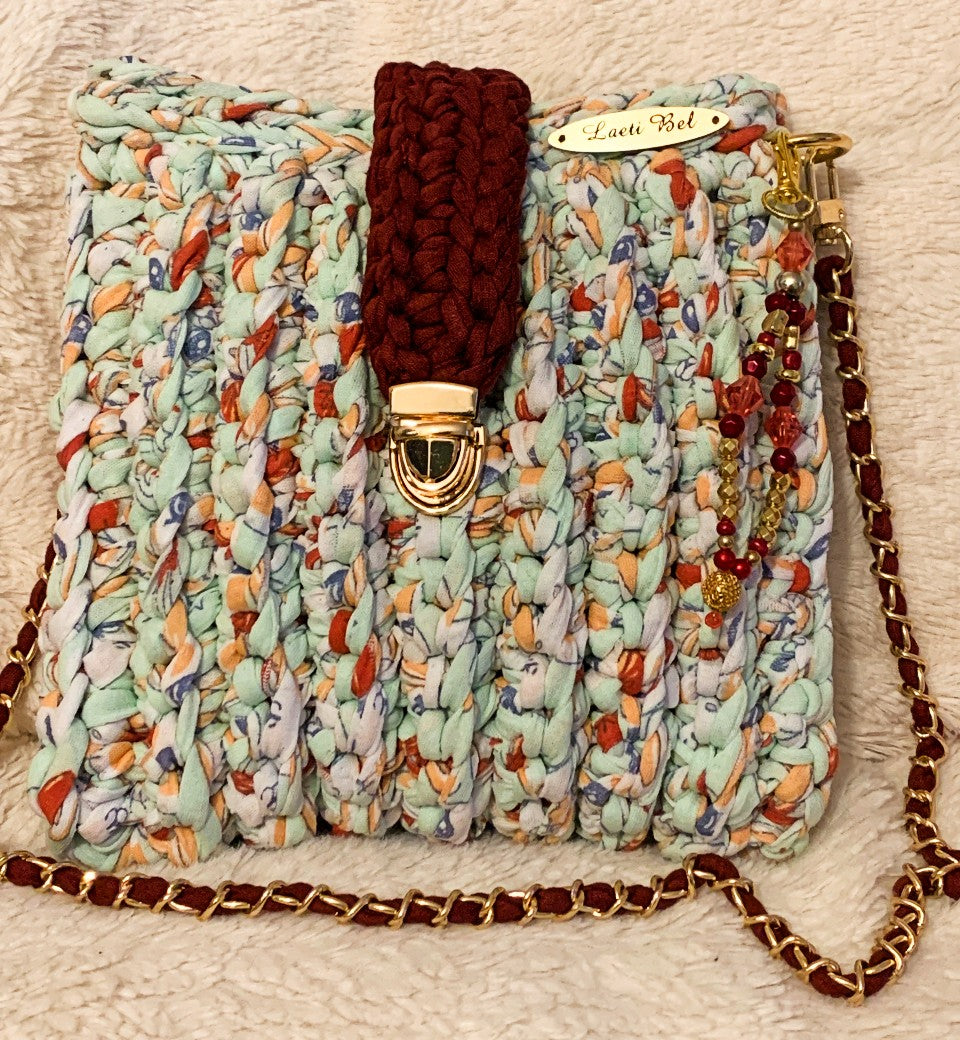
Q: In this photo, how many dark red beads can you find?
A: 12